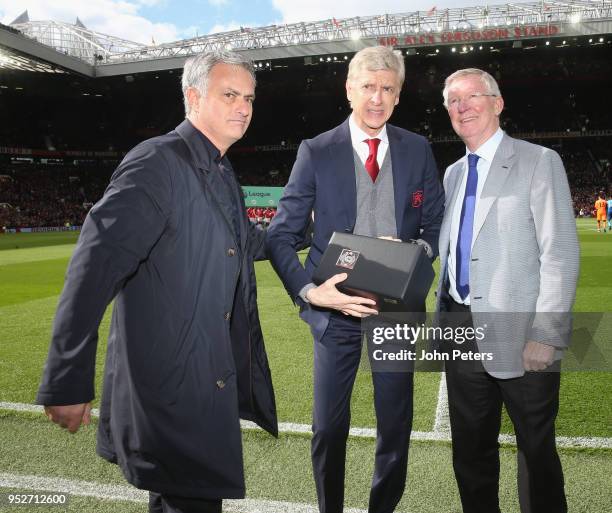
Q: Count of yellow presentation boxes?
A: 0